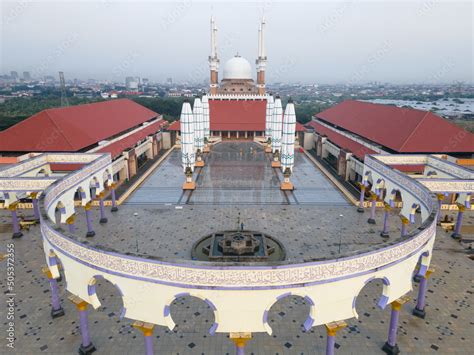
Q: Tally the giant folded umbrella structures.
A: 6